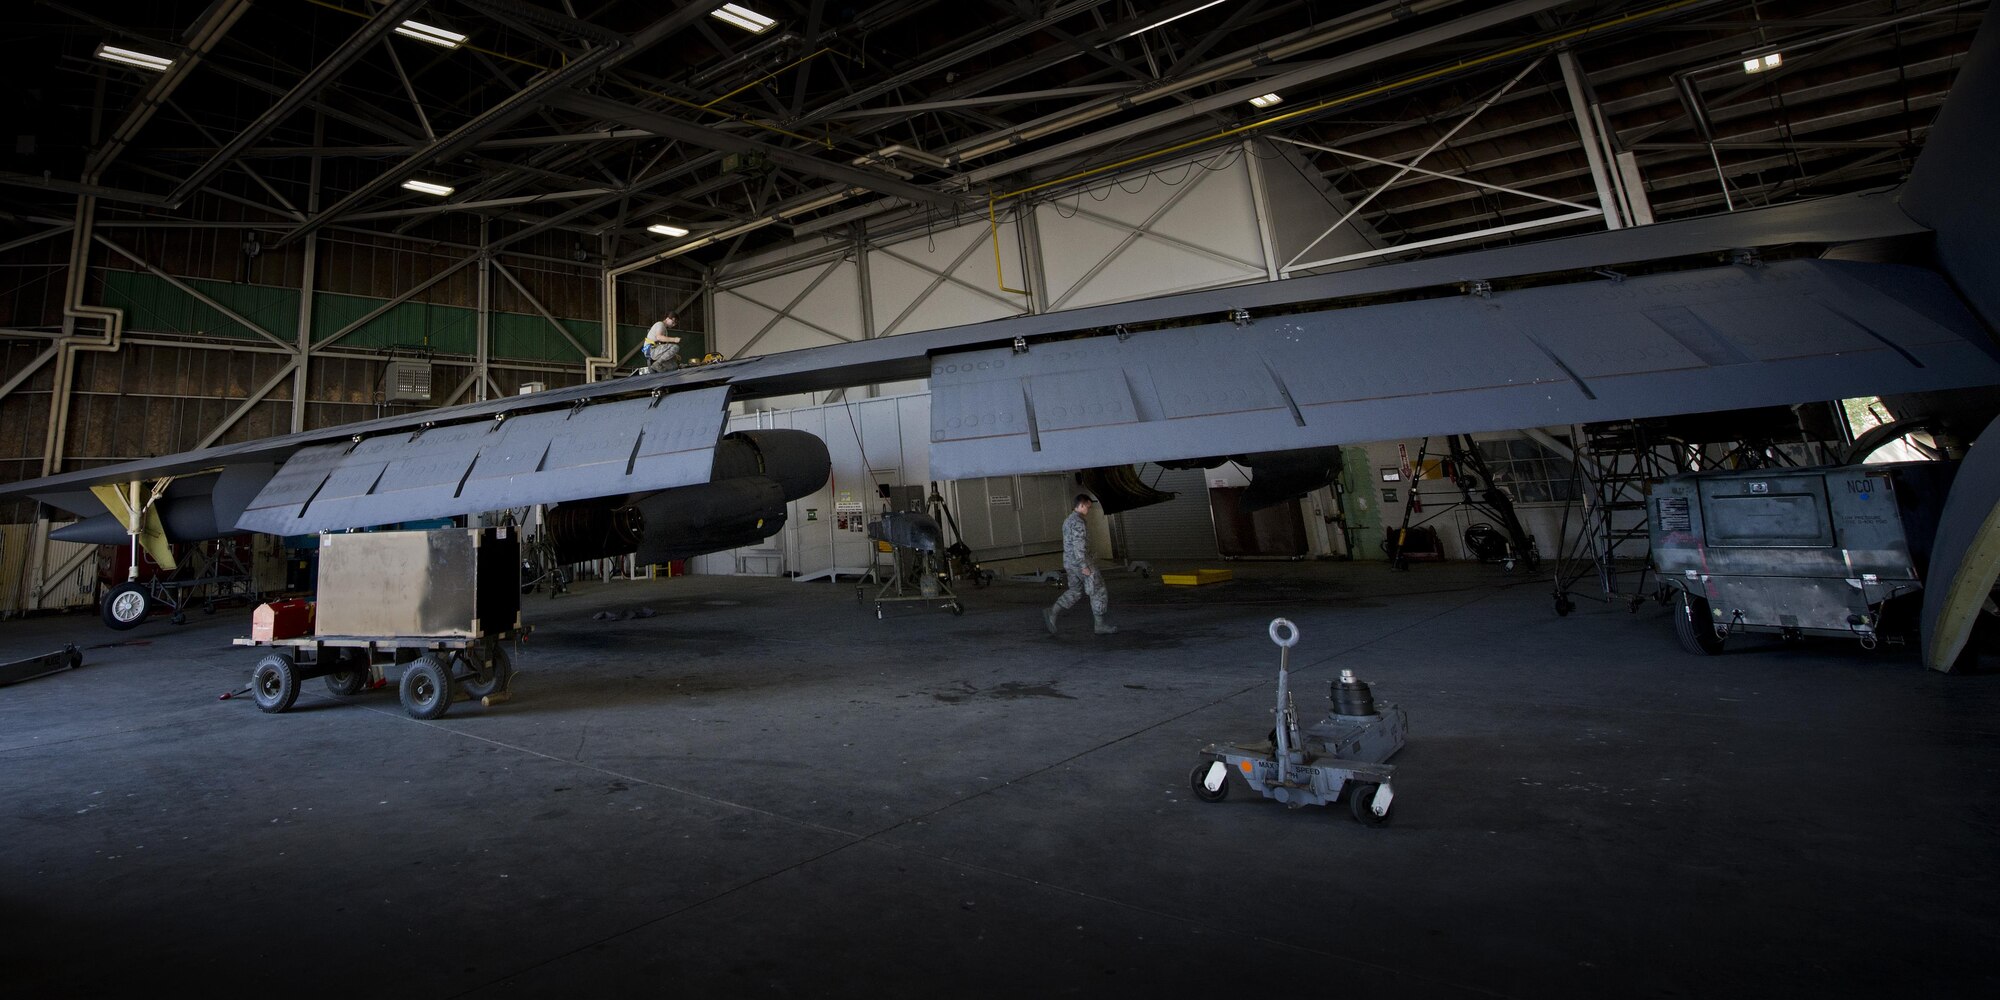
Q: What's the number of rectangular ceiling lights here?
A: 7